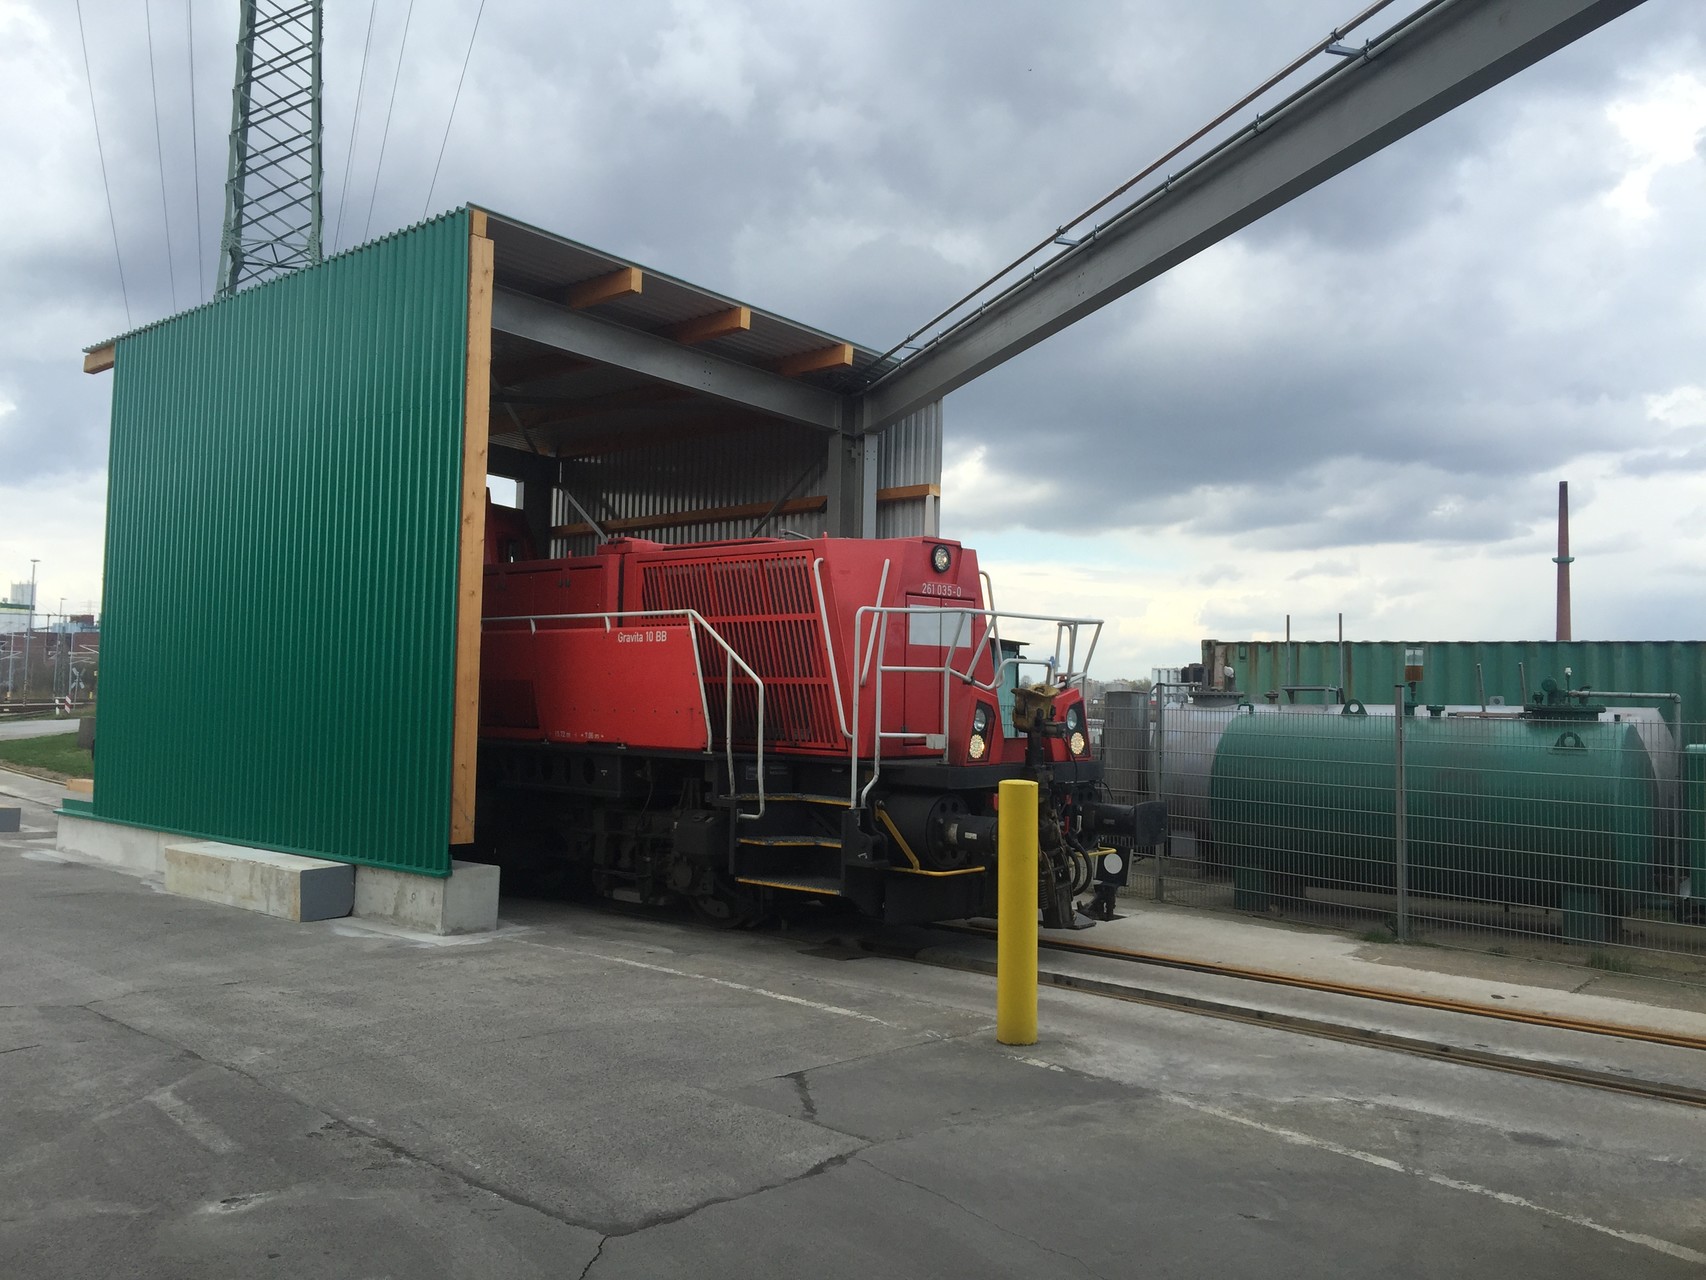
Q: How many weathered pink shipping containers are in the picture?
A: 0